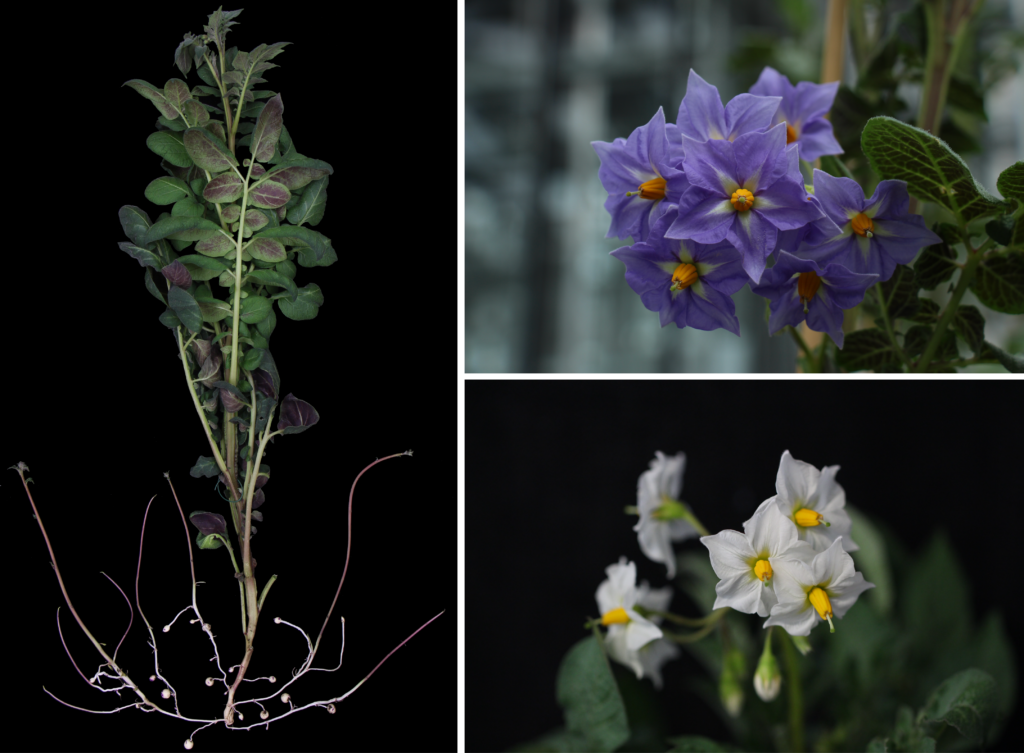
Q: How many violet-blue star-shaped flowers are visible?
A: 7